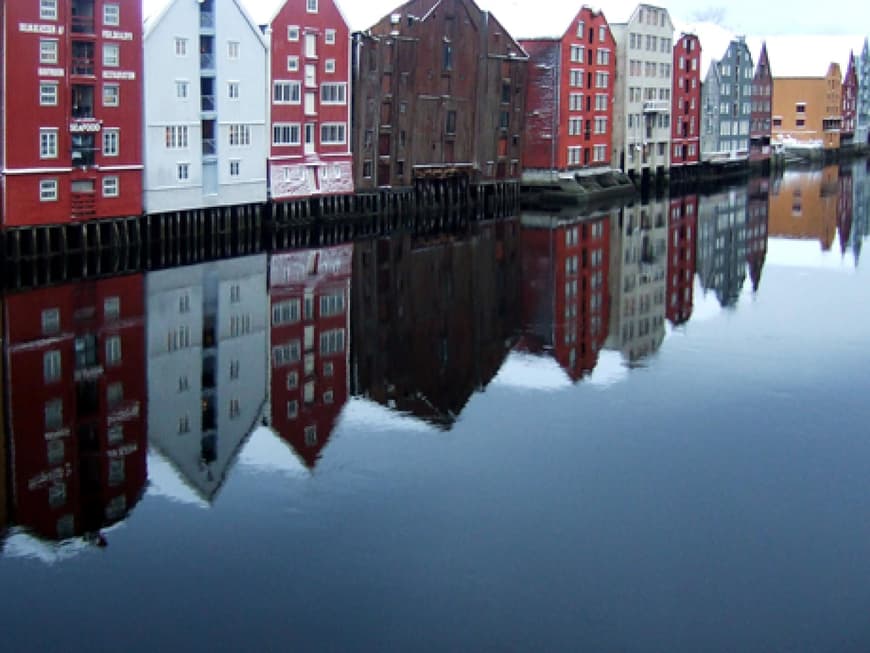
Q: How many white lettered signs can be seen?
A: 5